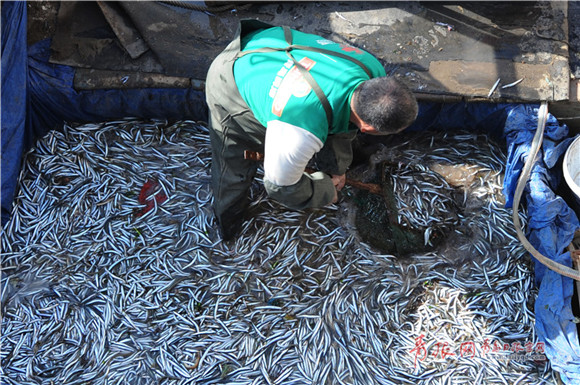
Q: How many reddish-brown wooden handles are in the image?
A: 1